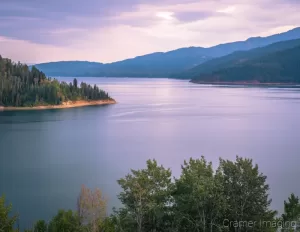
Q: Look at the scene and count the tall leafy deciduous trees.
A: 3